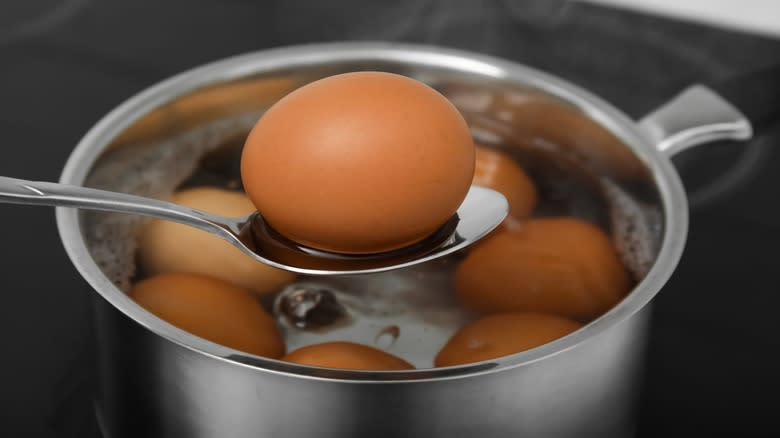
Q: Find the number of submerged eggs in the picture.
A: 6